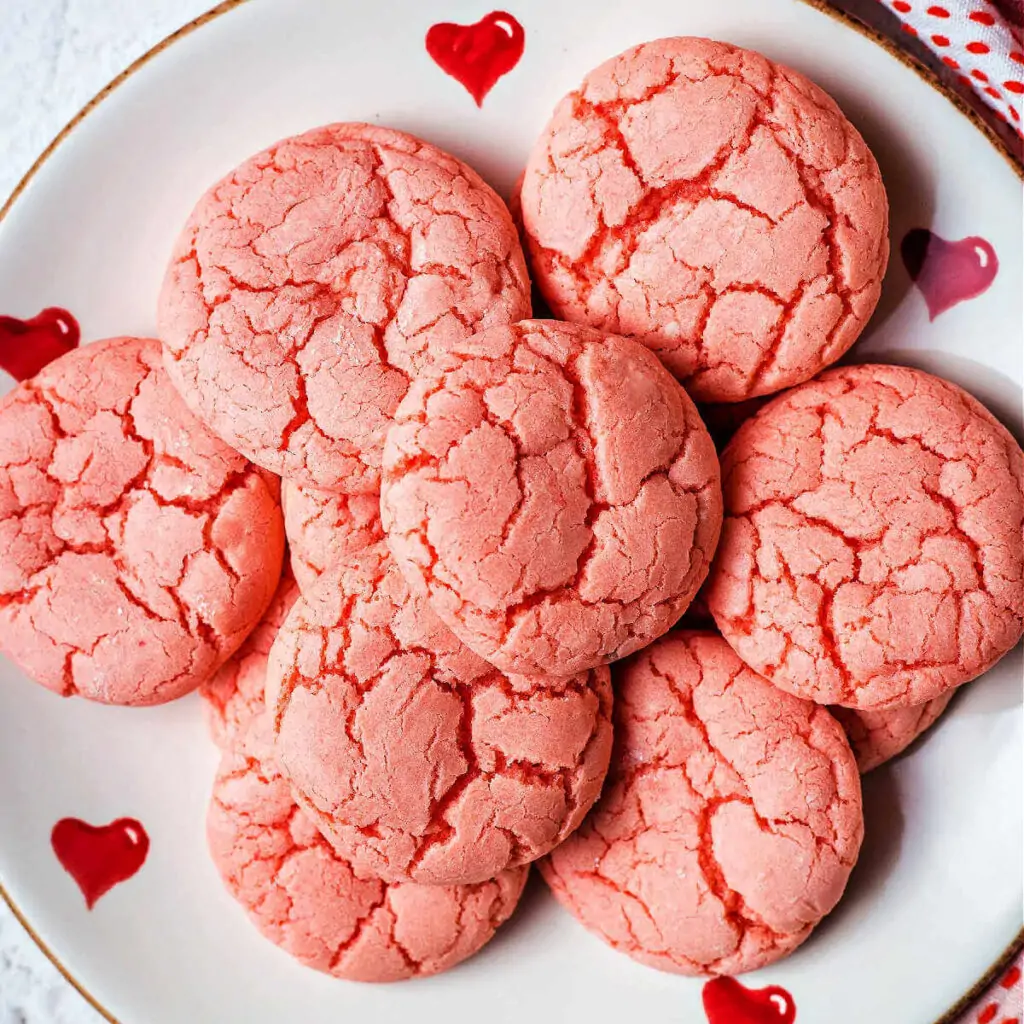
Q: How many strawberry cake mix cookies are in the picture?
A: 11